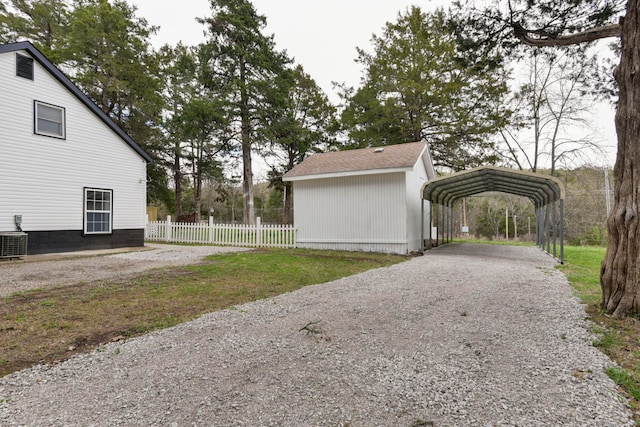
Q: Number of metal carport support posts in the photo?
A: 12